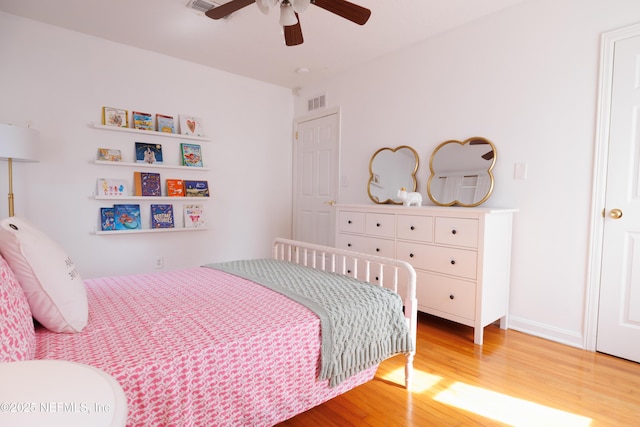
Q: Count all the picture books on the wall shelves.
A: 15